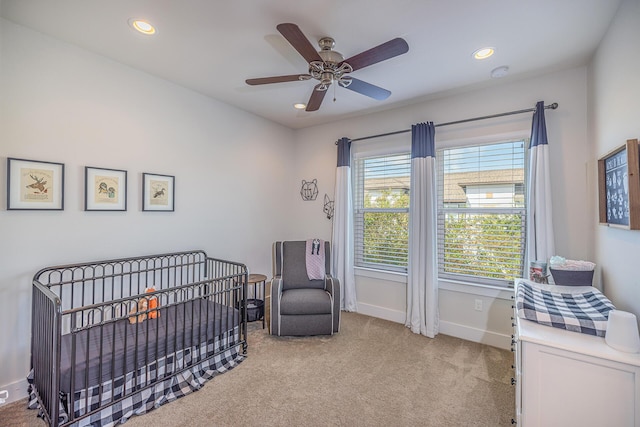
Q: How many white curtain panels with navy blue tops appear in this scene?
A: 3